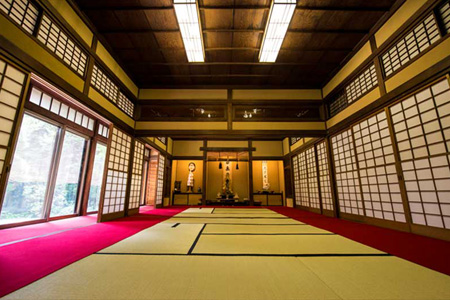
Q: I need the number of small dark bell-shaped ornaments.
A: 2